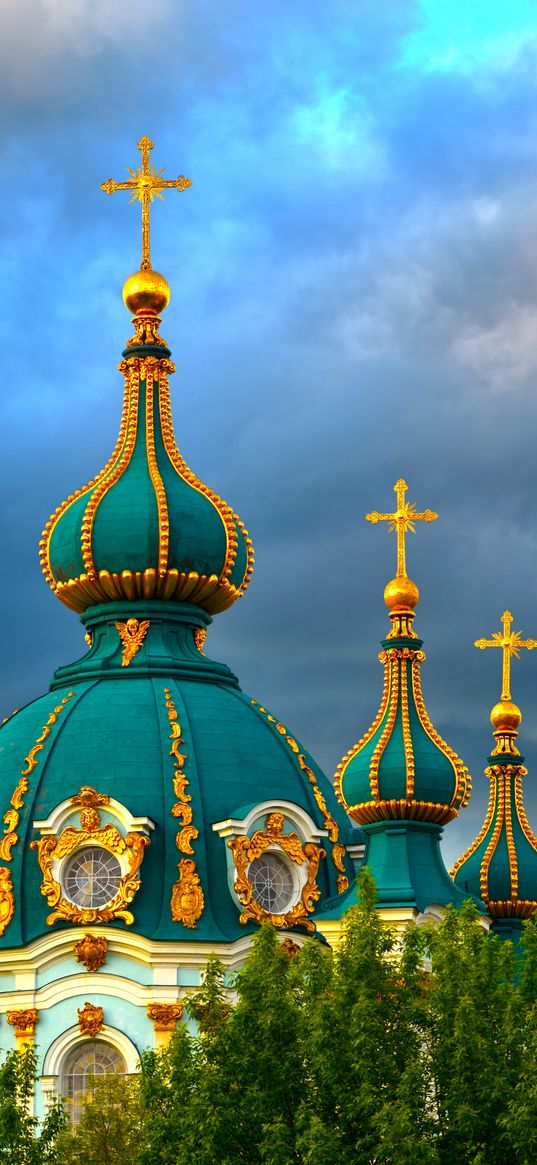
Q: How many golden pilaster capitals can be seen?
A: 2